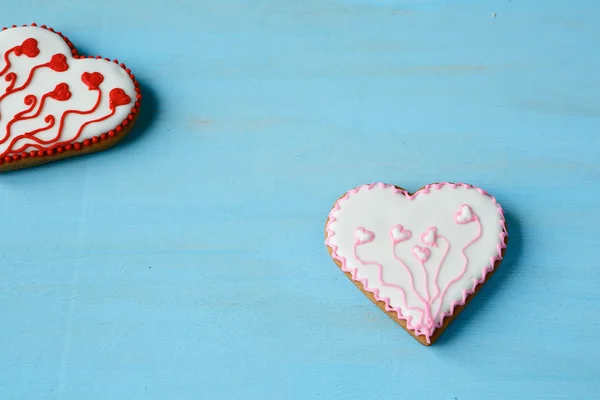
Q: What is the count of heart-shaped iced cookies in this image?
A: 2